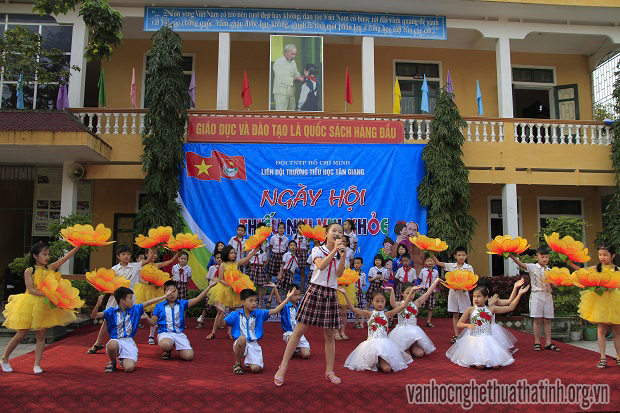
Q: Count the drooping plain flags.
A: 11